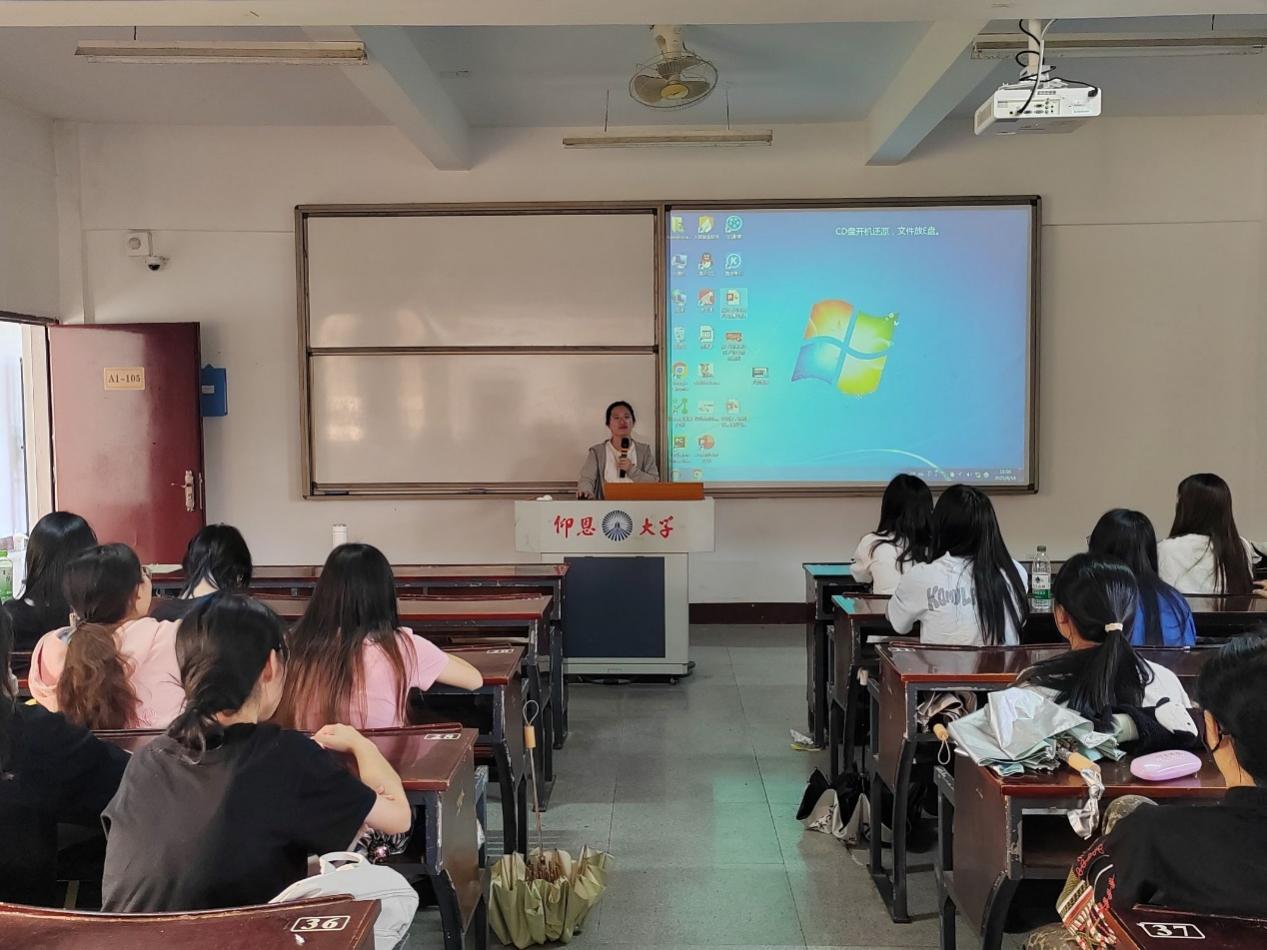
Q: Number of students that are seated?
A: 12